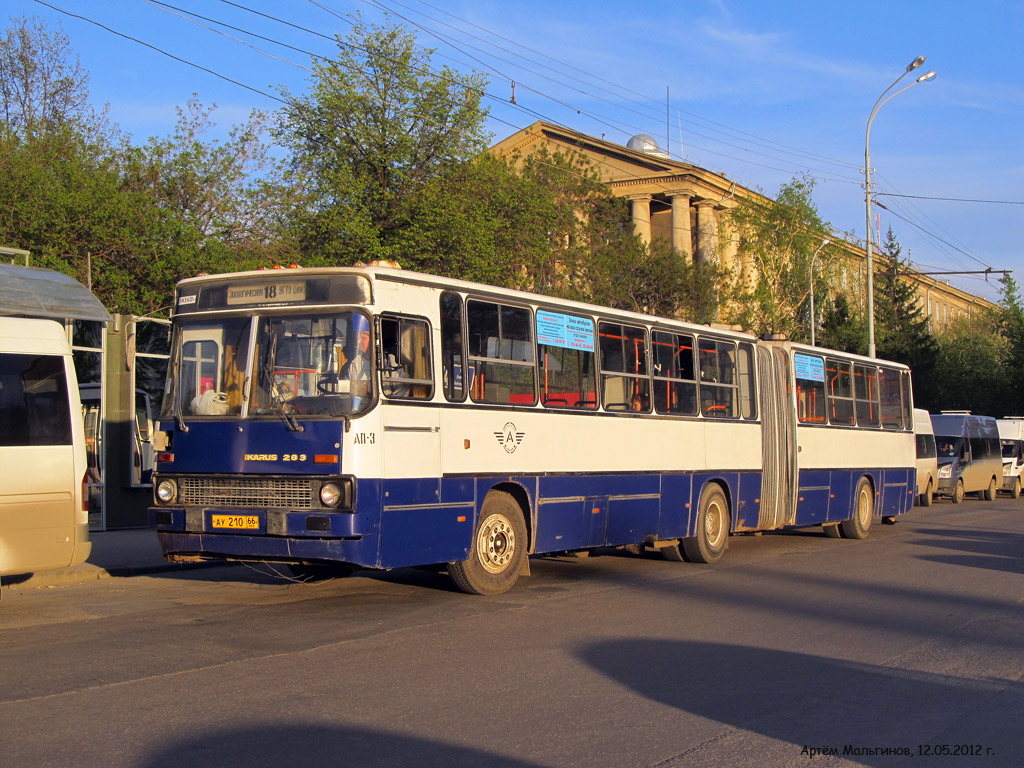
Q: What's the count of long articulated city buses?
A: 1